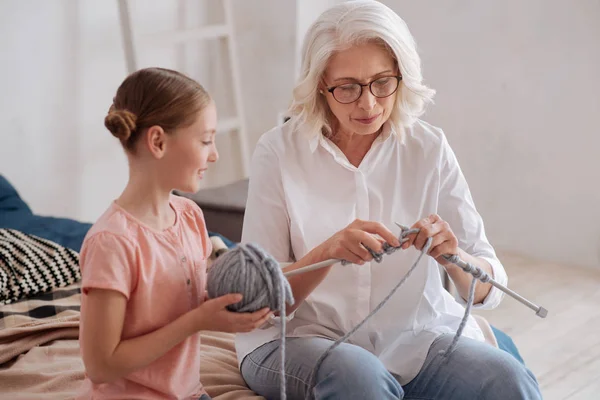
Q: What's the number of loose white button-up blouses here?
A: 1